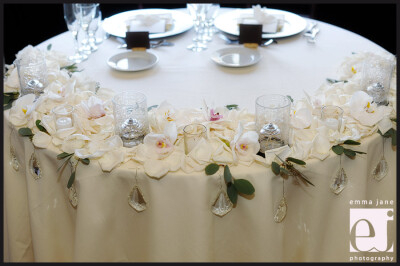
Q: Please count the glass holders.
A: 7